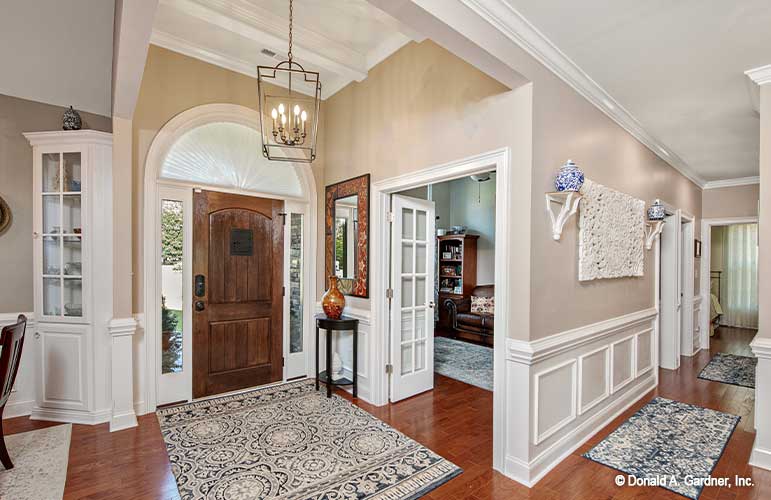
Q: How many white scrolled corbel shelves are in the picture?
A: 2